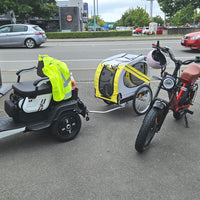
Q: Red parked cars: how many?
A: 2